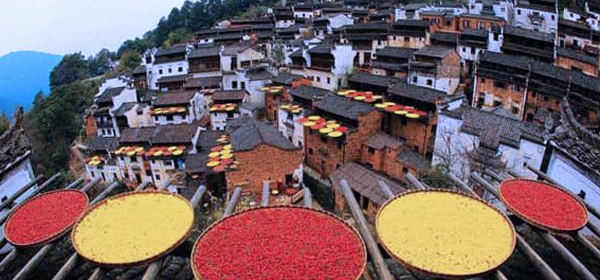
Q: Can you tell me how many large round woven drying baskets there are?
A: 5